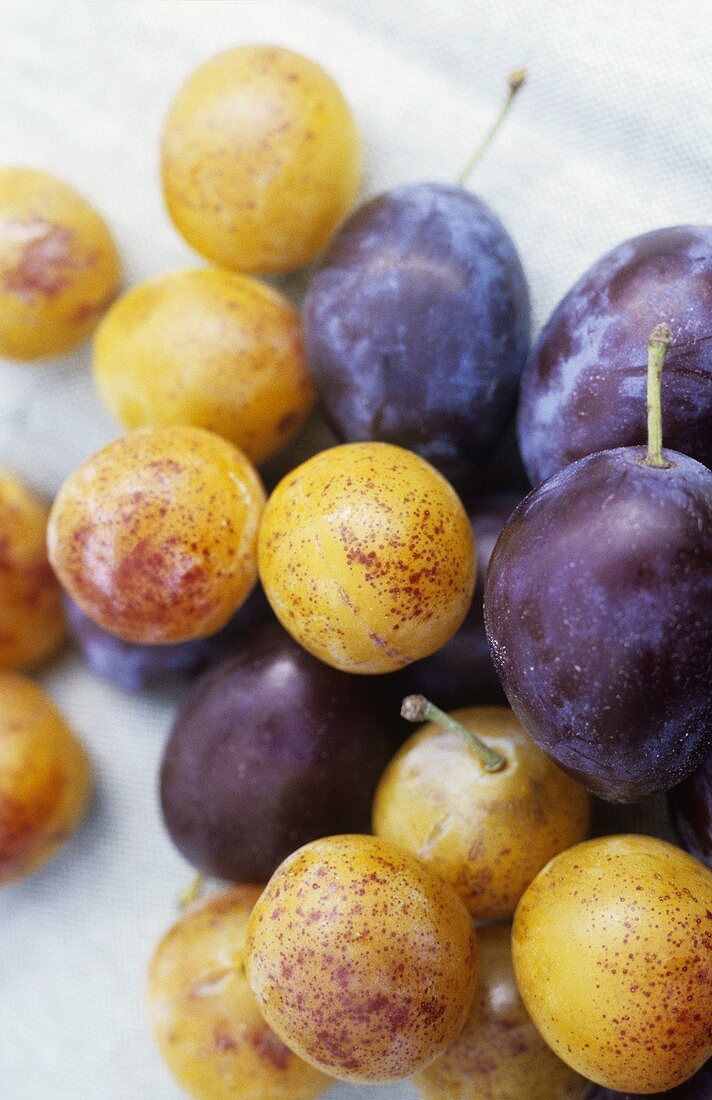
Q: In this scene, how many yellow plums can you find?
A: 12